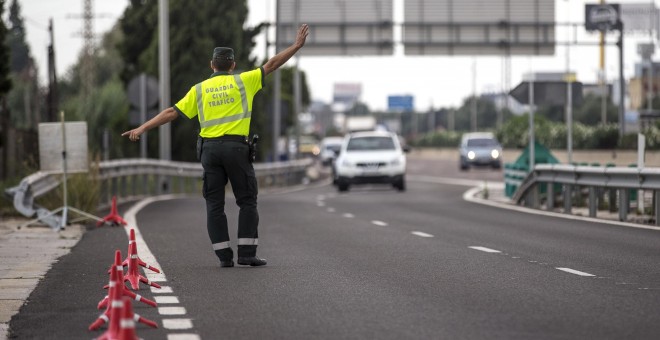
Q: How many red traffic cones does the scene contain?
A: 7